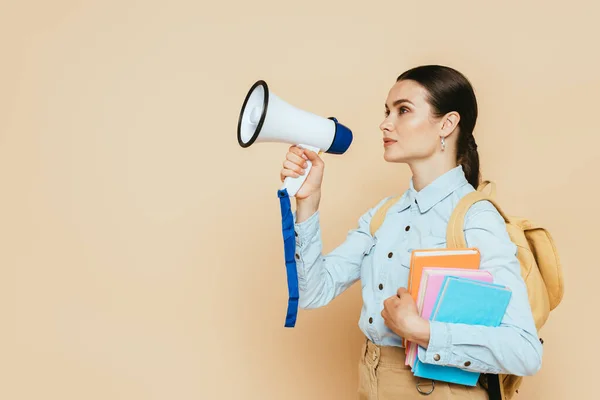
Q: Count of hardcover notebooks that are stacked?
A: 3